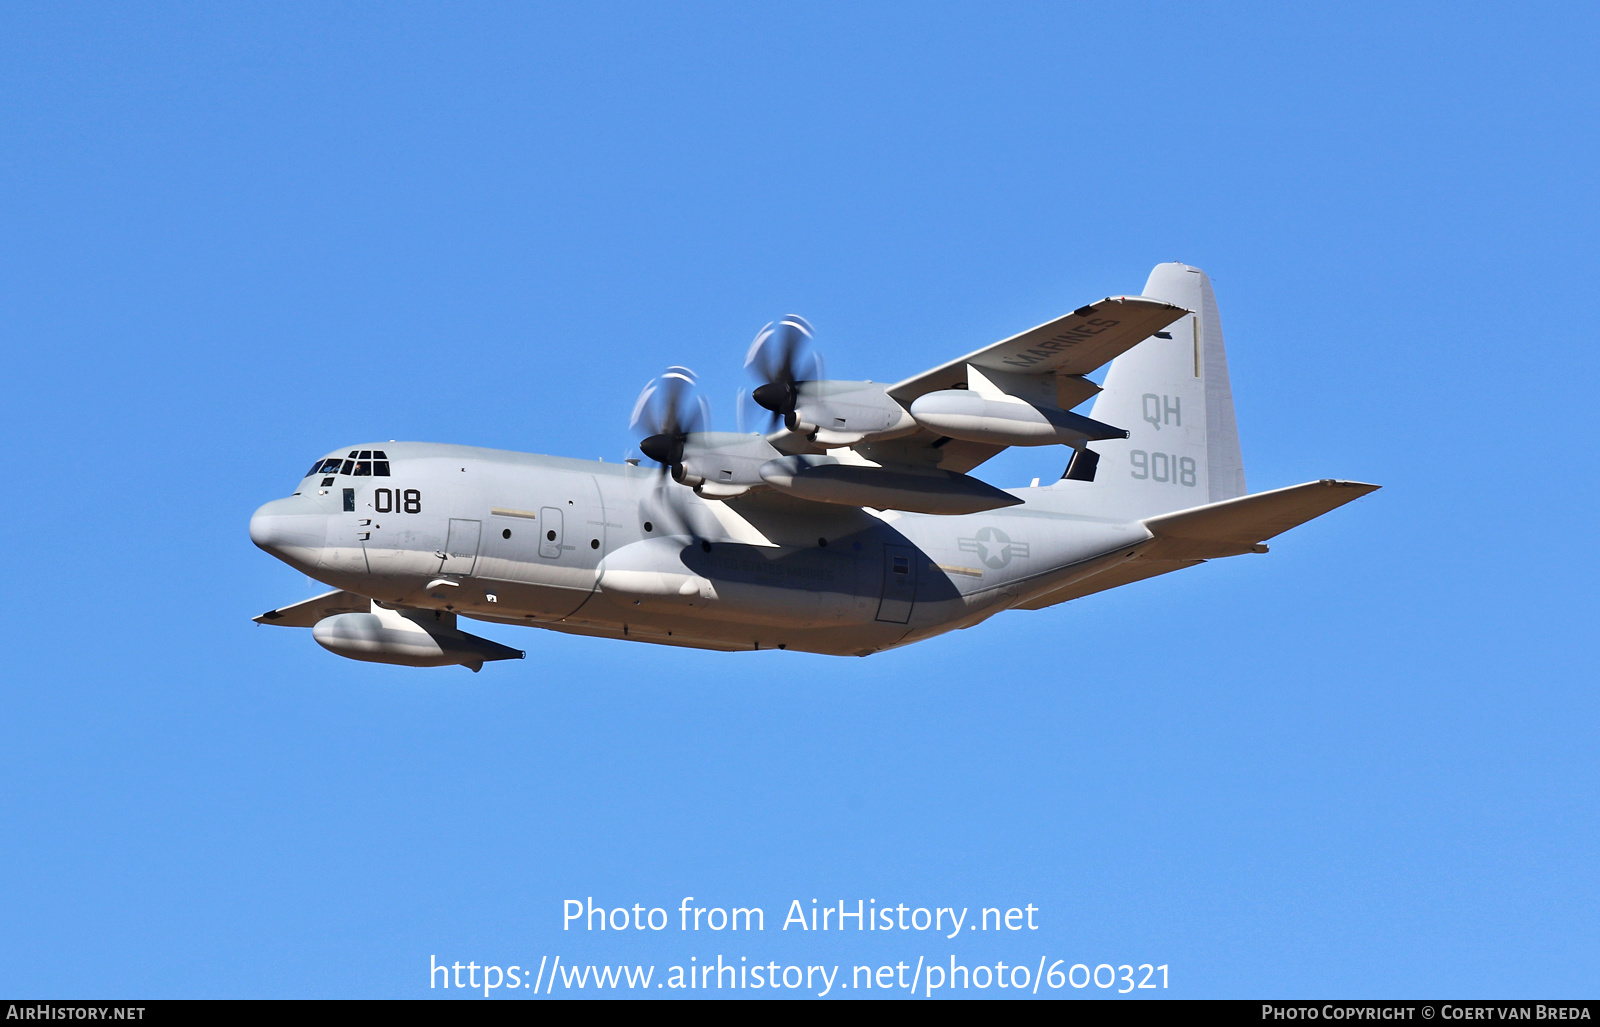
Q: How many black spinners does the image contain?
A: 2